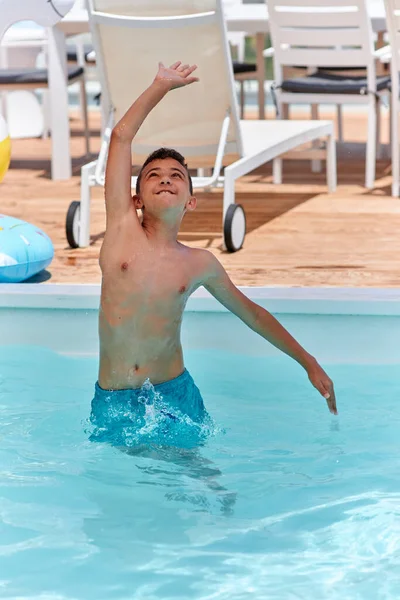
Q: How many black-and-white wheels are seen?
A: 2